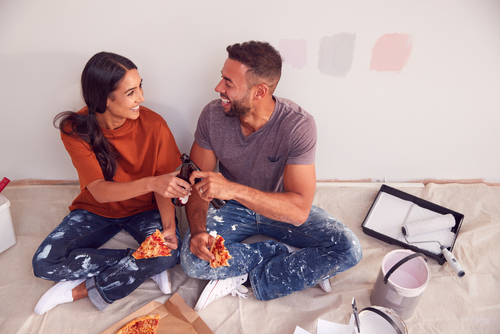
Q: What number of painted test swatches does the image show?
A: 3